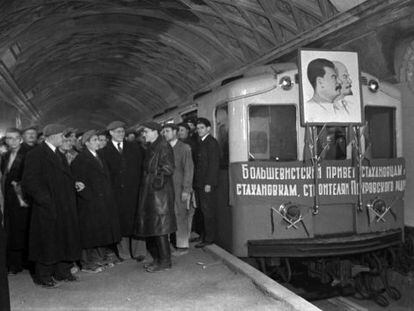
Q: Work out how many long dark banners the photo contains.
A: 1